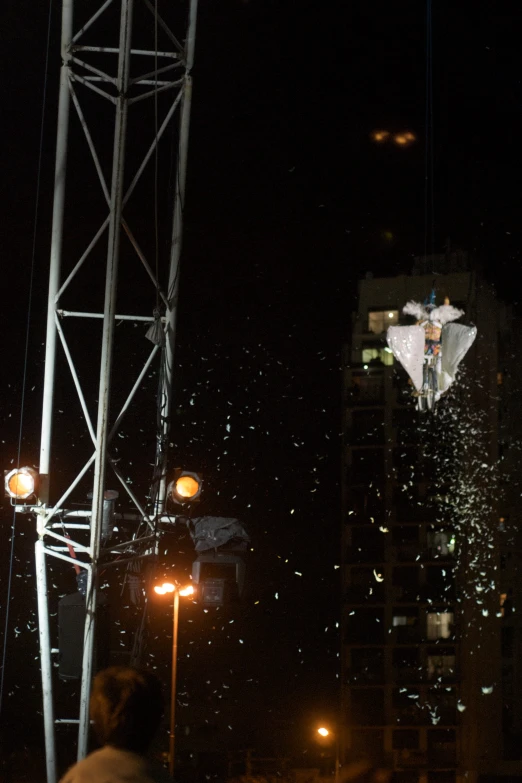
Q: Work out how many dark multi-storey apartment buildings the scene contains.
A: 1